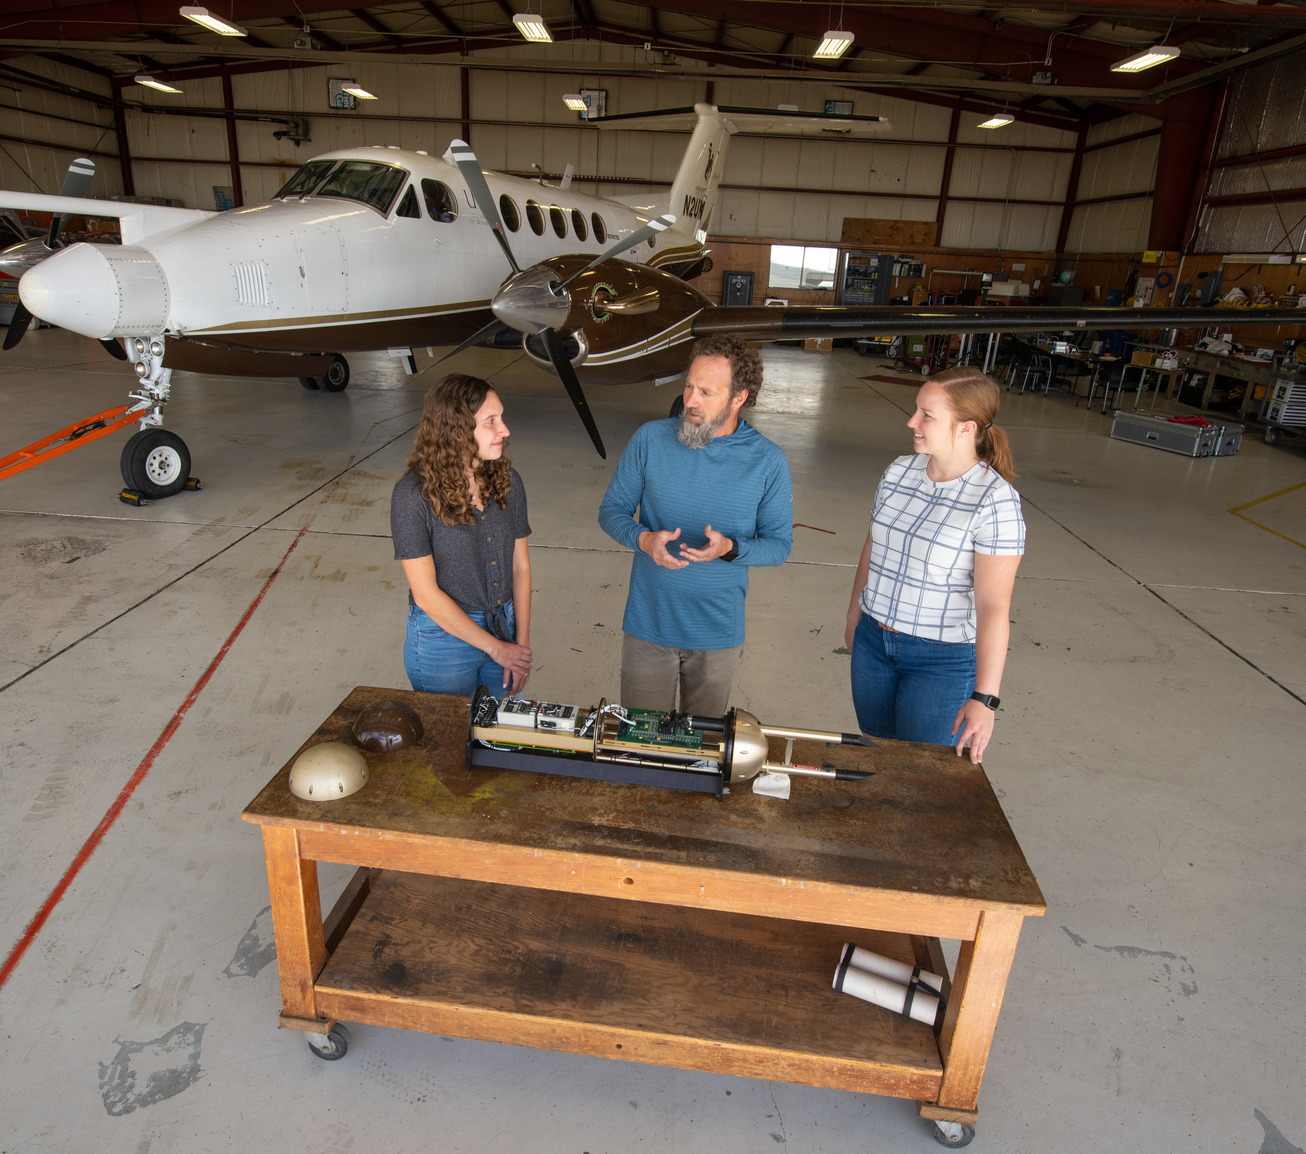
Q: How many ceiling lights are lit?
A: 8